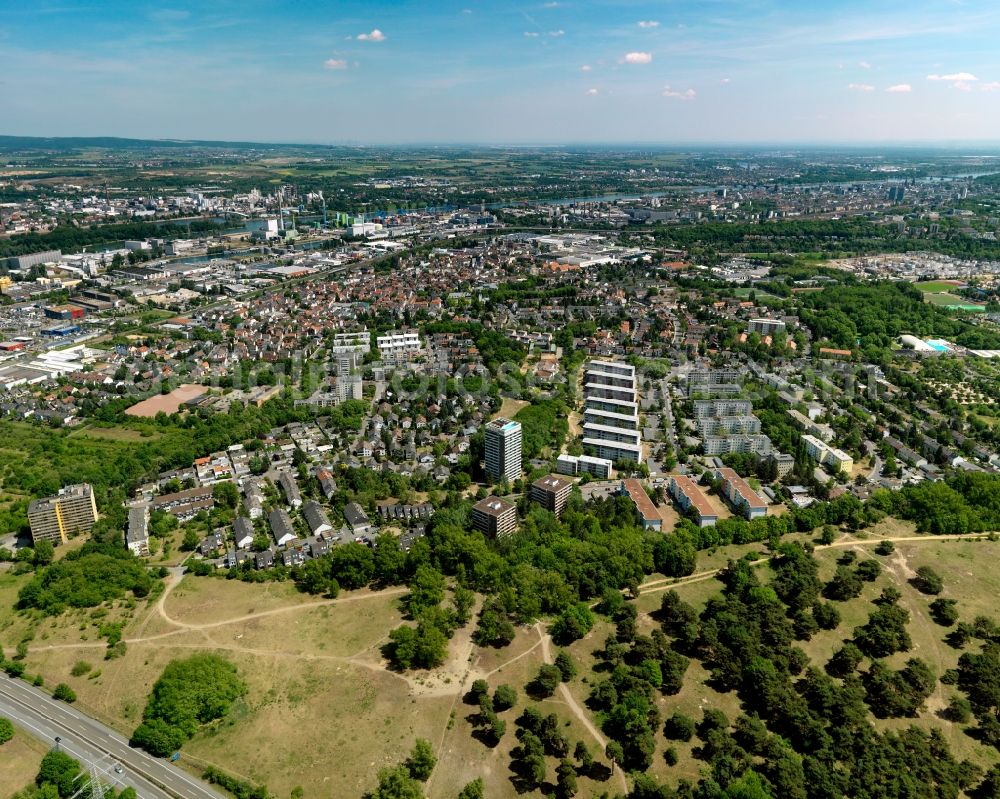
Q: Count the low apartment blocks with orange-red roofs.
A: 3